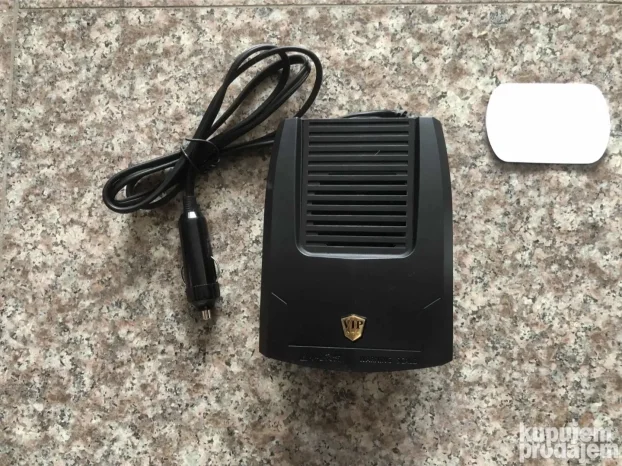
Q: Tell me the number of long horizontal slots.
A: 13